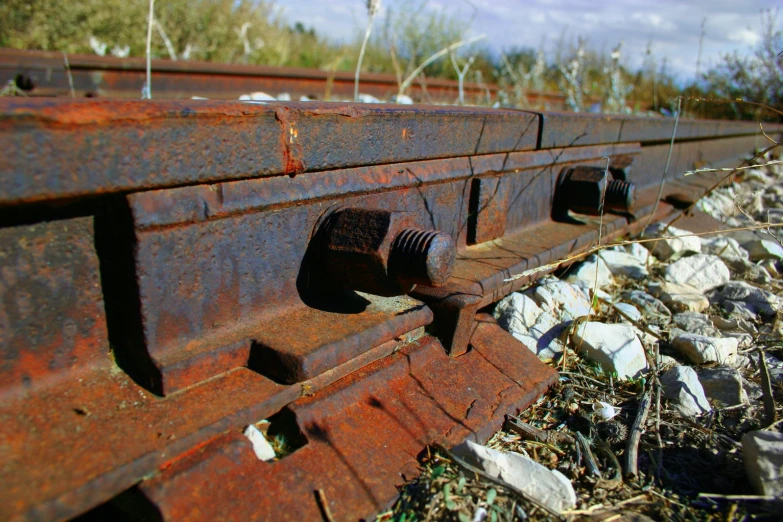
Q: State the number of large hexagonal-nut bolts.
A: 2